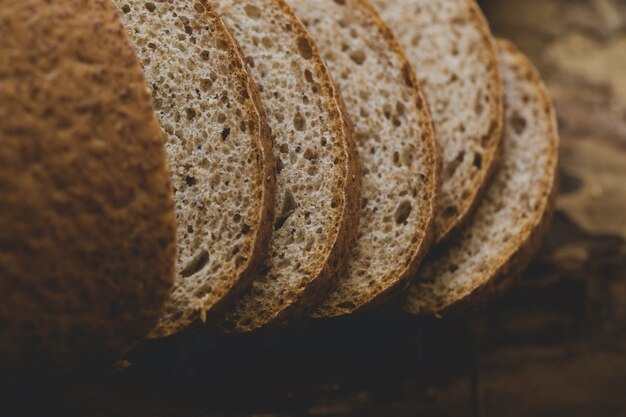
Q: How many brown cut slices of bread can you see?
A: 5